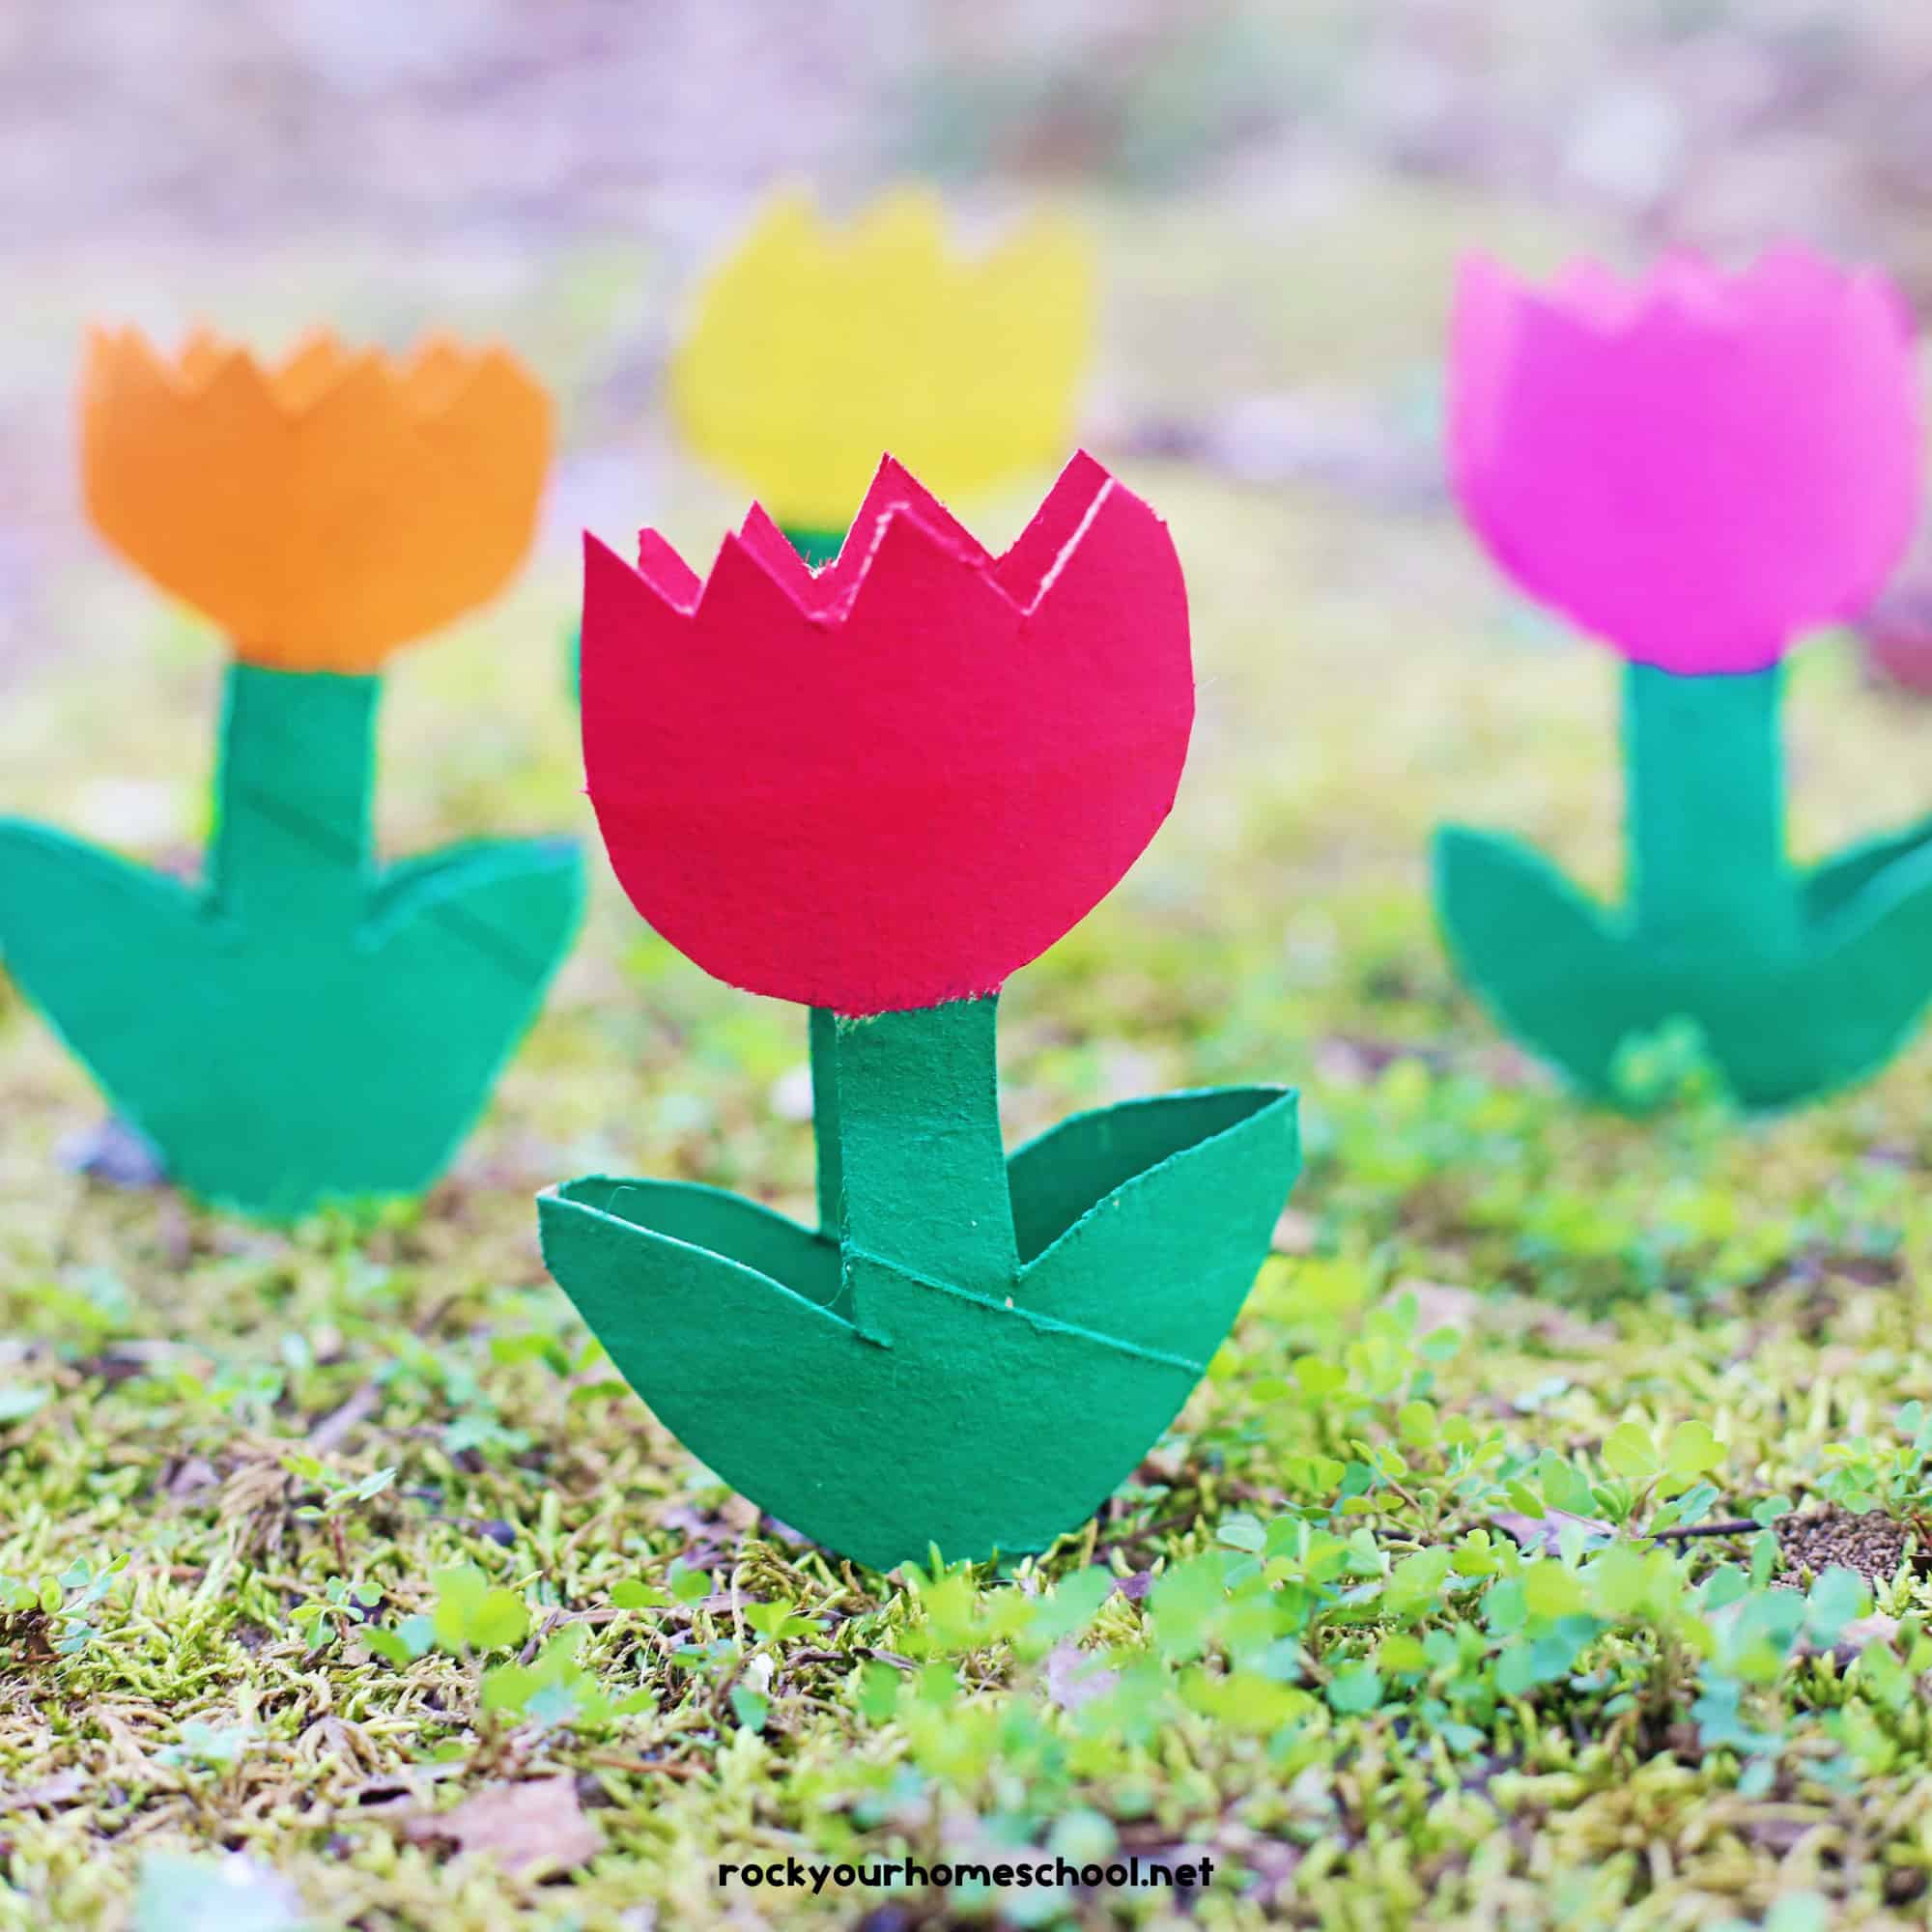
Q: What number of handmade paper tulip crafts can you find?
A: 4